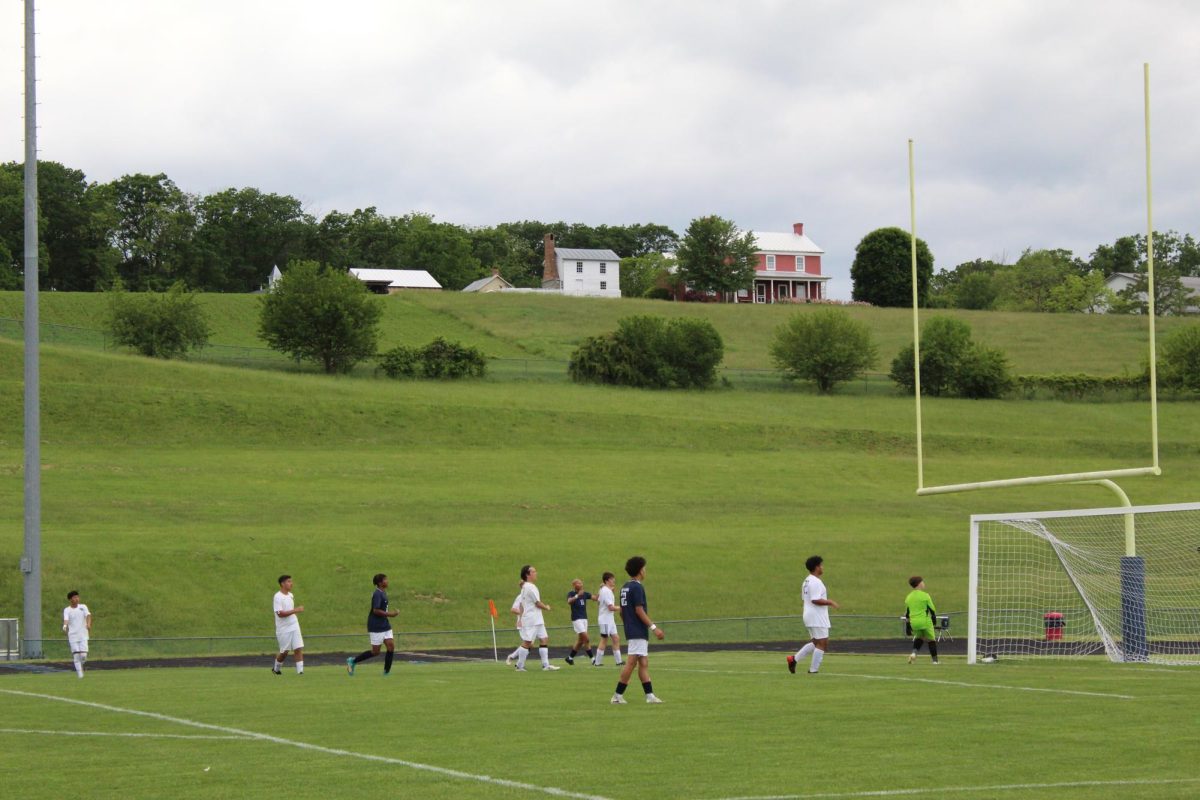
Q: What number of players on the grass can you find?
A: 10